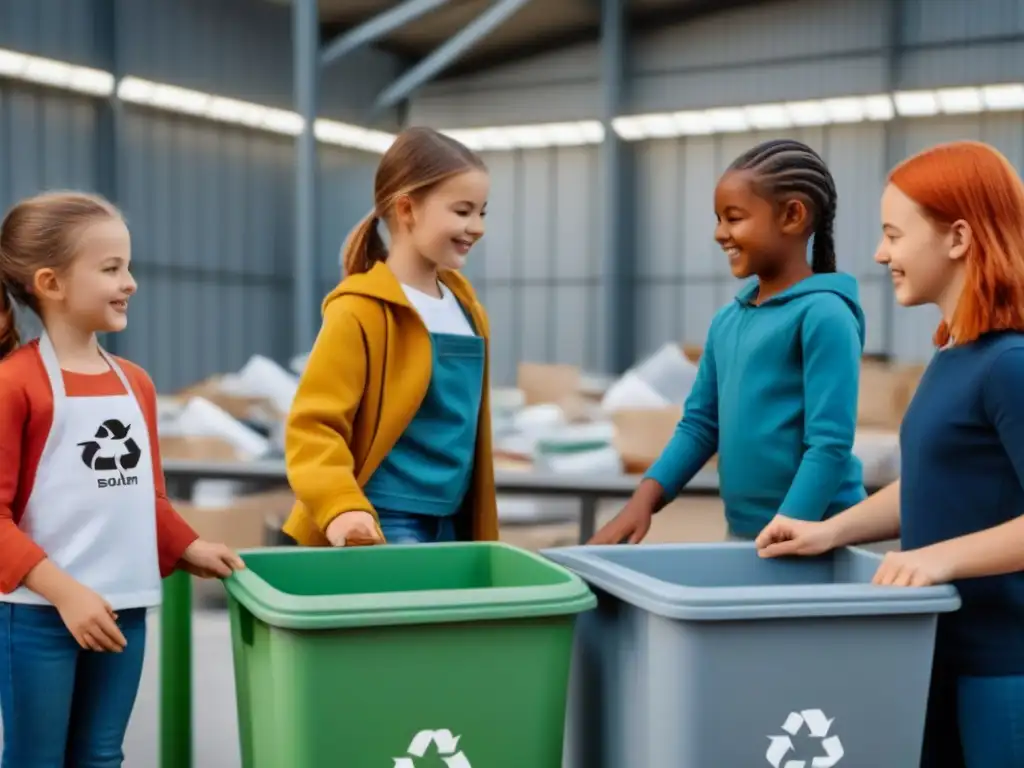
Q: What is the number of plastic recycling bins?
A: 2